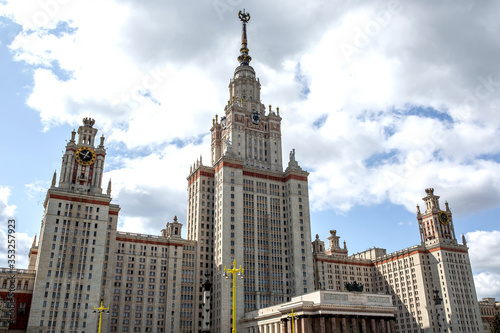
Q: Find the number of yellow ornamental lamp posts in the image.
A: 3